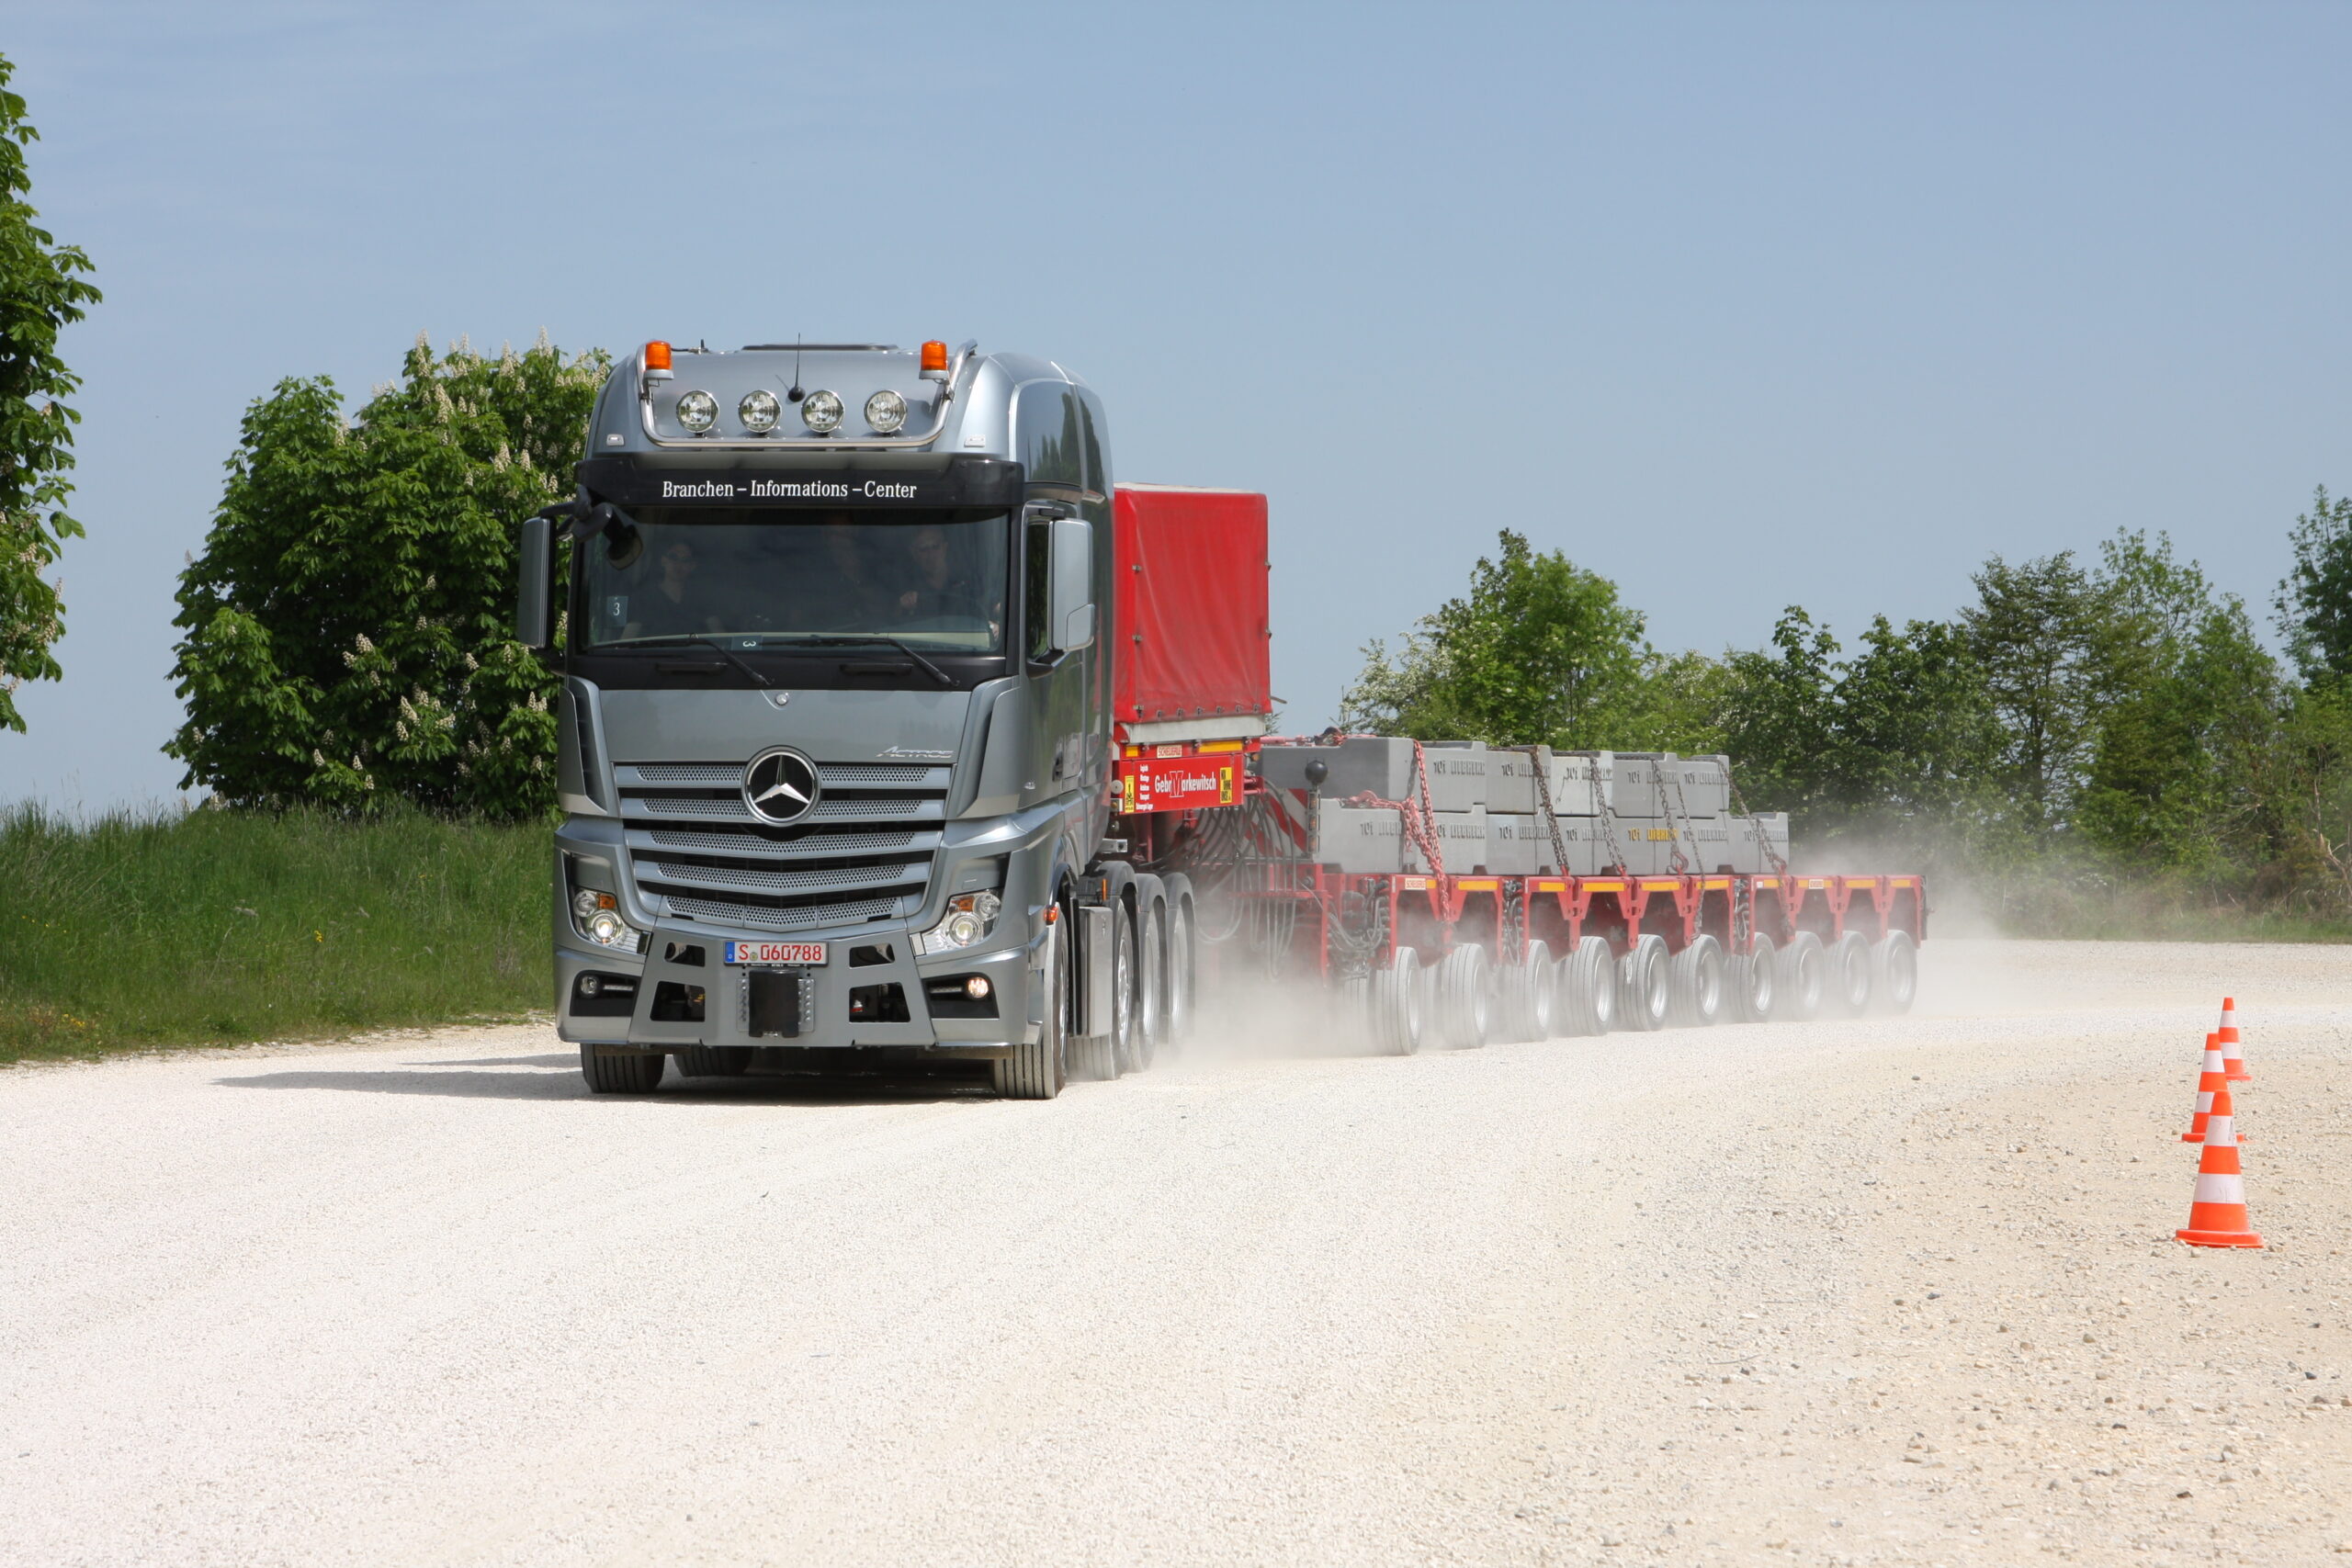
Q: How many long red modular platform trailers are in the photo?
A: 1